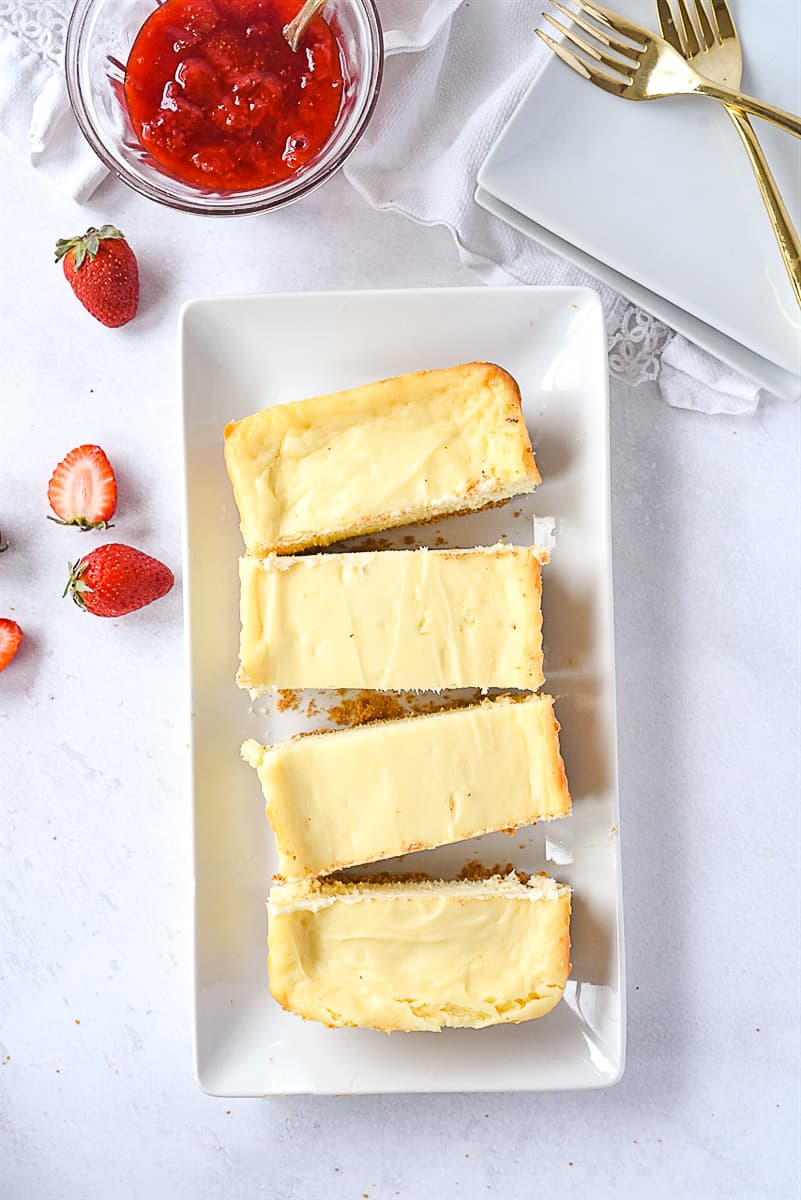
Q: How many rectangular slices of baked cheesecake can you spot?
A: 4